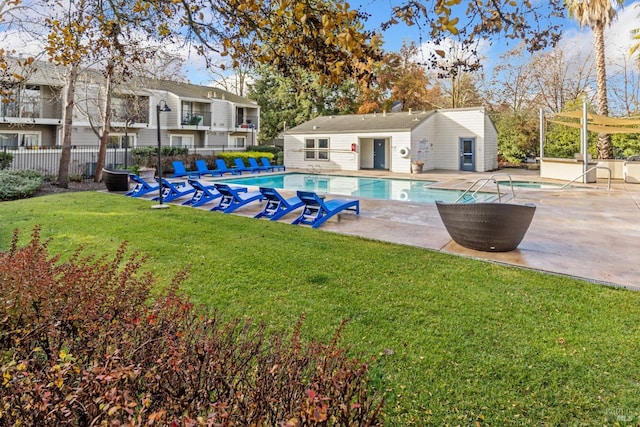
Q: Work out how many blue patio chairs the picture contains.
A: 12